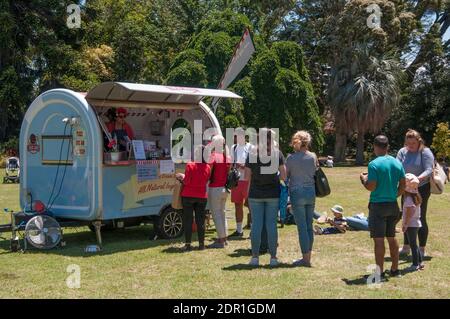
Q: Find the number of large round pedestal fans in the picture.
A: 1